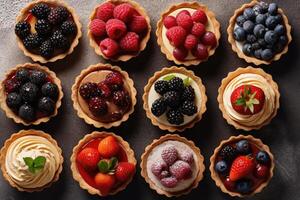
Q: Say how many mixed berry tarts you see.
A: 1